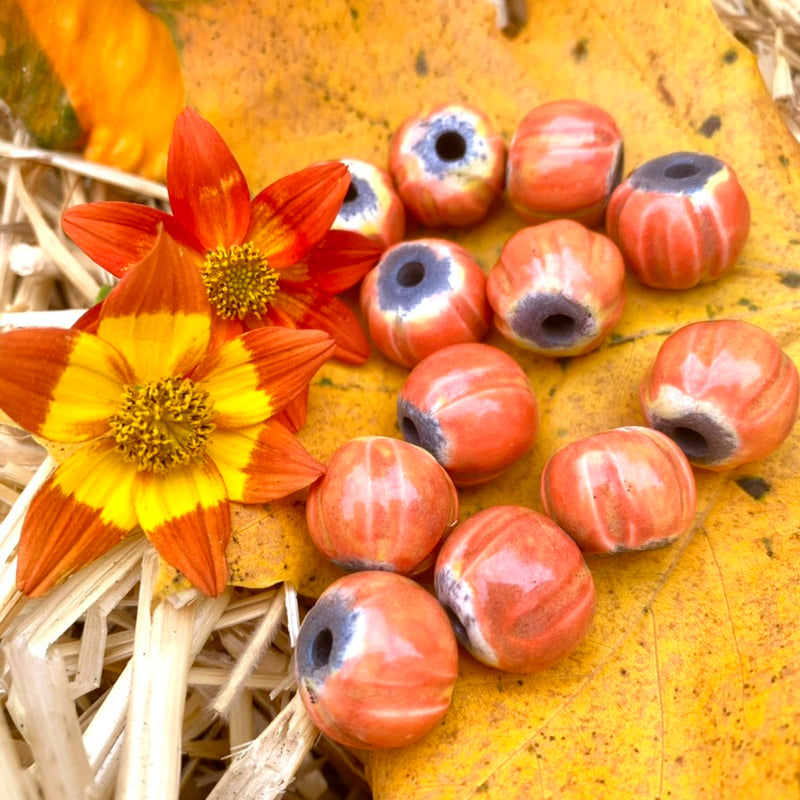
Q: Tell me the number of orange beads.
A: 12